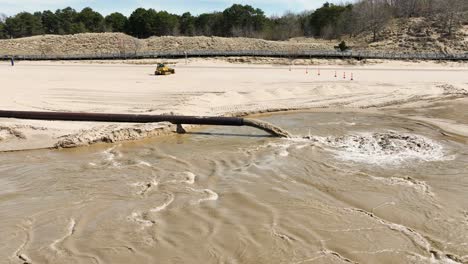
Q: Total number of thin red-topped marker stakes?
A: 6